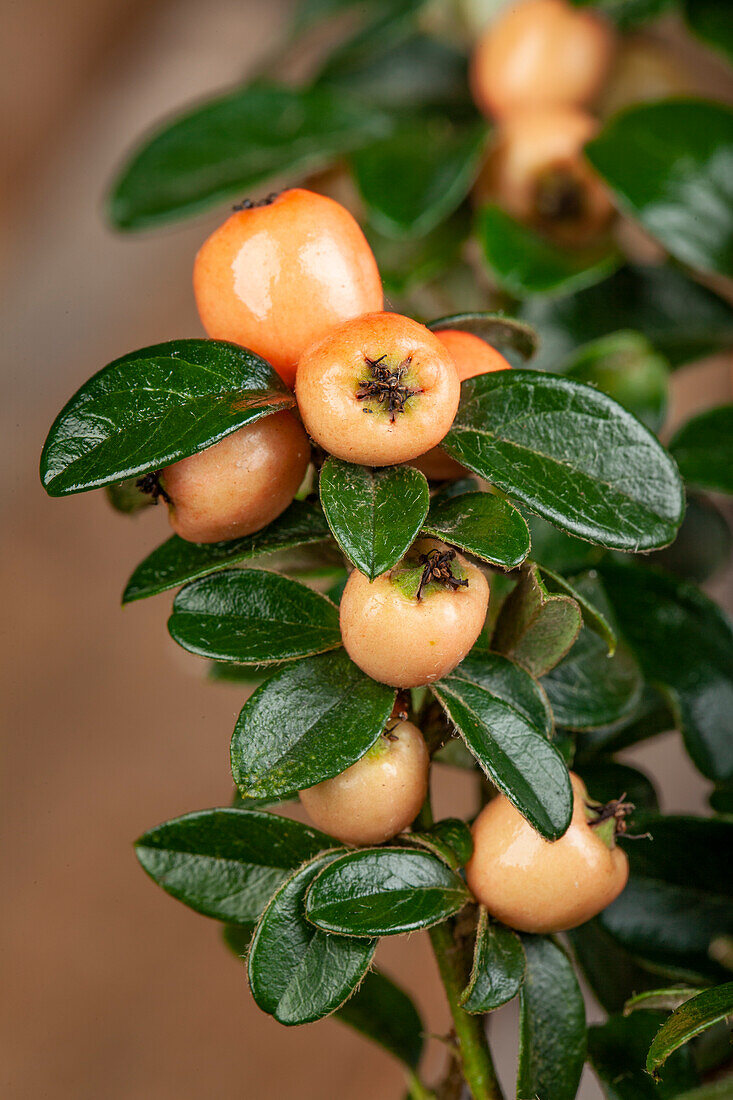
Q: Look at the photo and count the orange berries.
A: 9